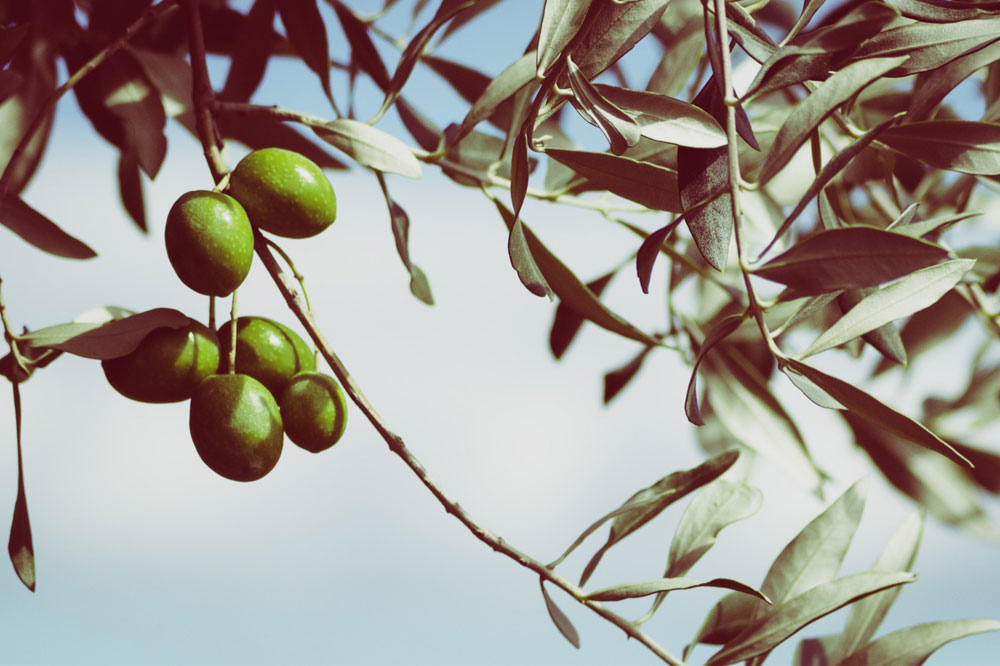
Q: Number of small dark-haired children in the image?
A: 0